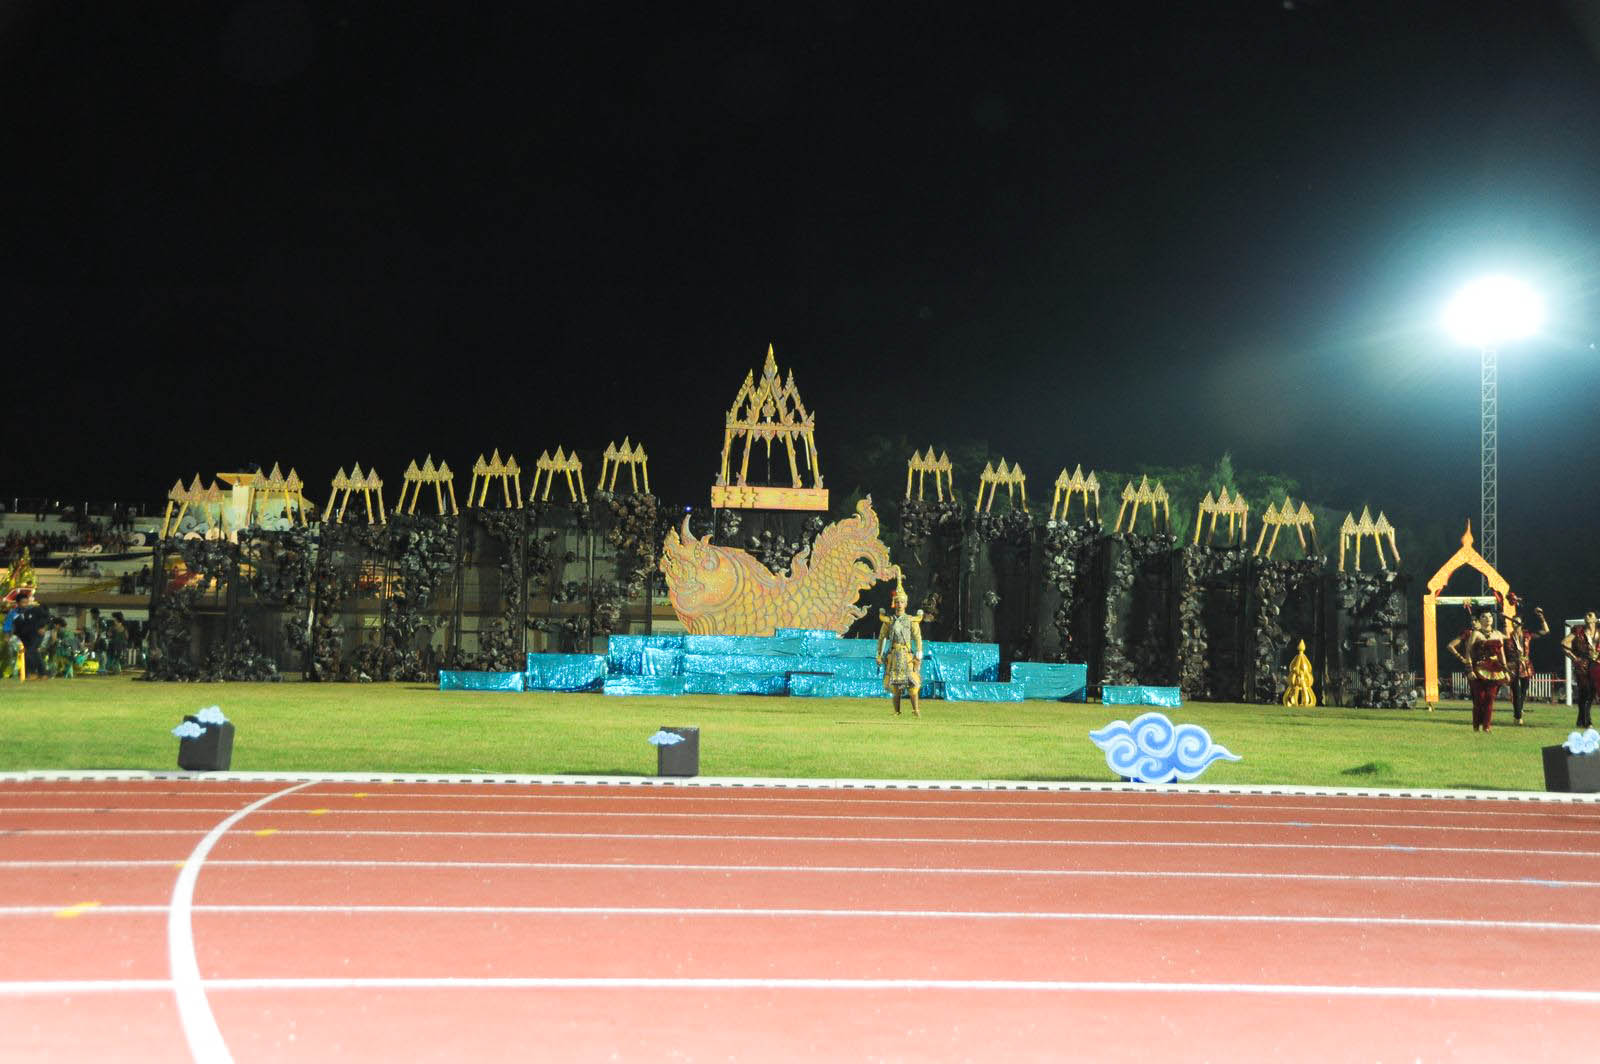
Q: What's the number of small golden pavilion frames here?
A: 14